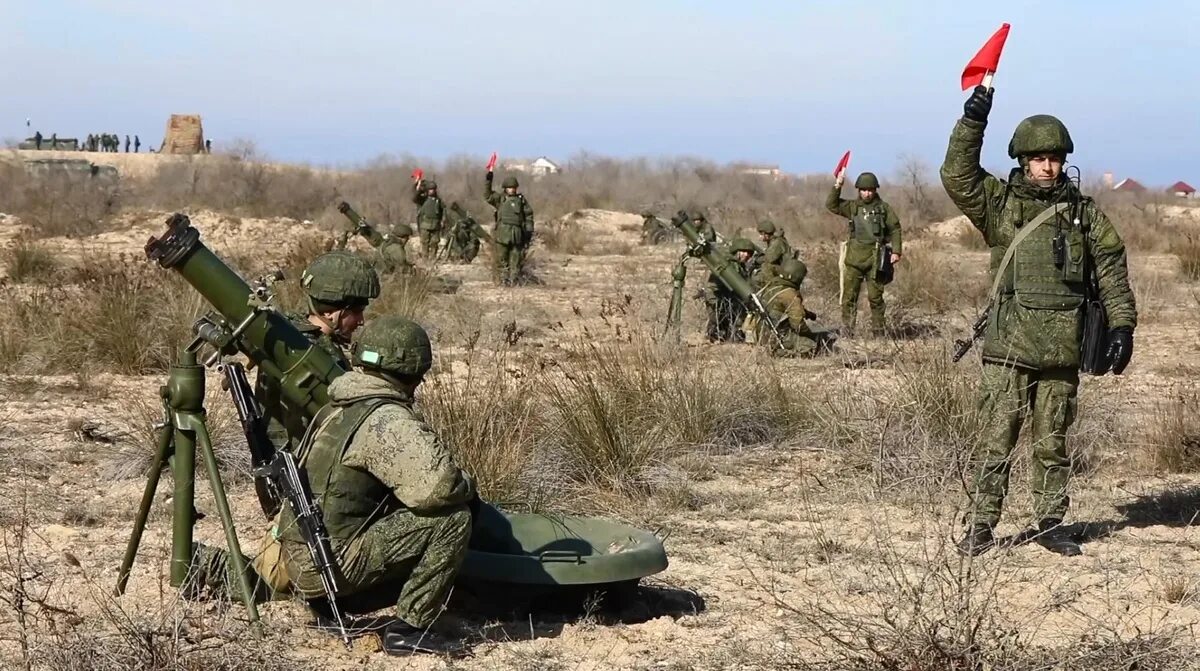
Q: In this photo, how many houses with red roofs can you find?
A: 2